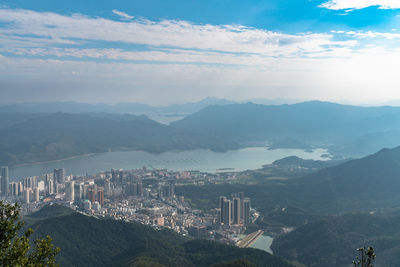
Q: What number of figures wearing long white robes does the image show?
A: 0